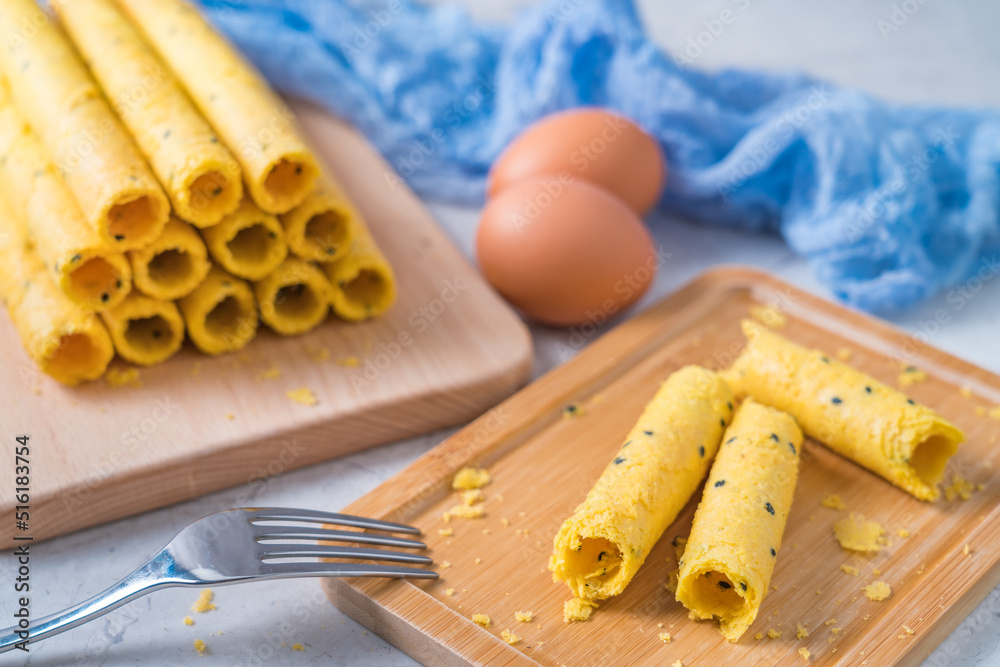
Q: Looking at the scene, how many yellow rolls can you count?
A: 15